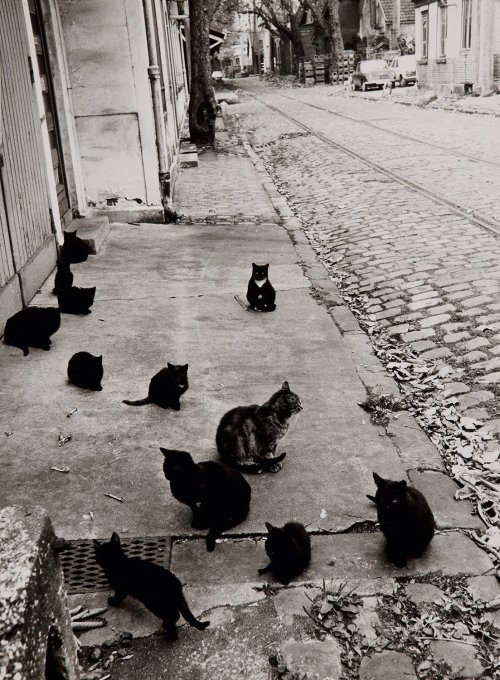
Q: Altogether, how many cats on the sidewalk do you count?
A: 12